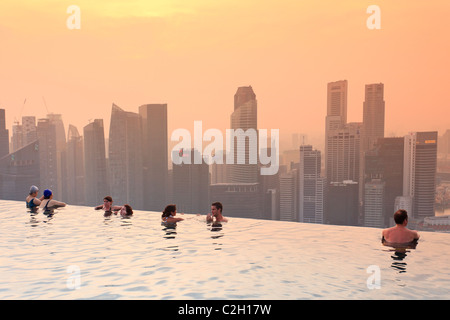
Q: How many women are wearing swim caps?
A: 2